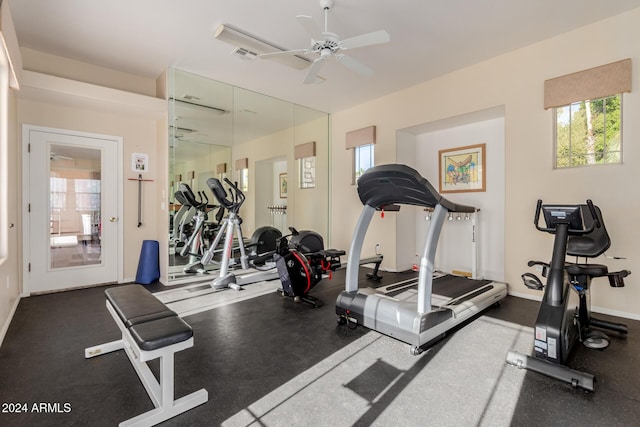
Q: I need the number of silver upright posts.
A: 2